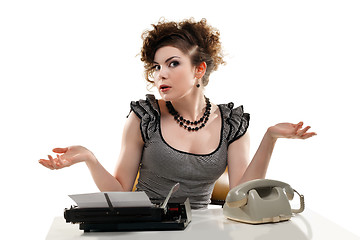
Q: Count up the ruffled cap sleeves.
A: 2